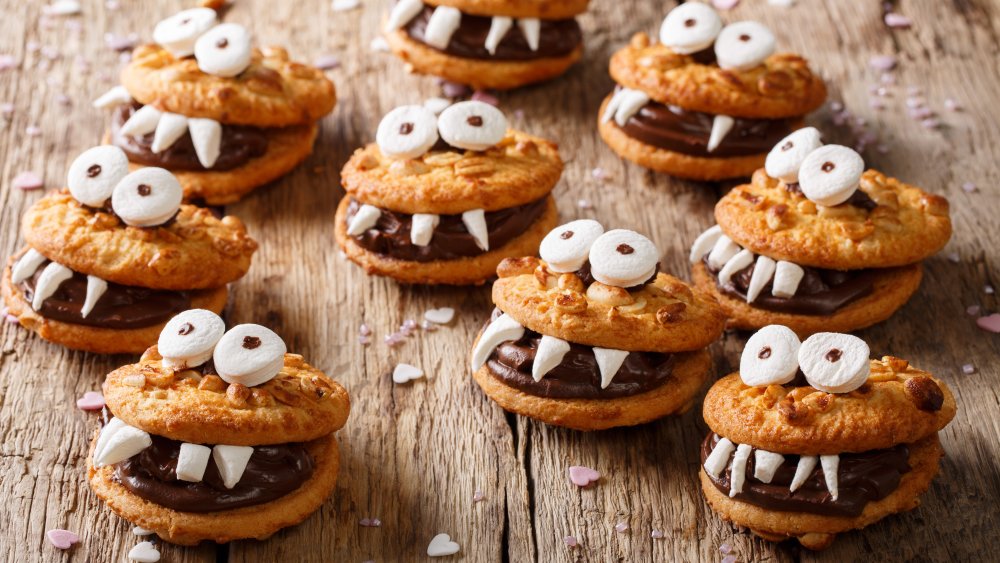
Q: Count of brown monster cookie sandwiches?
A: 9